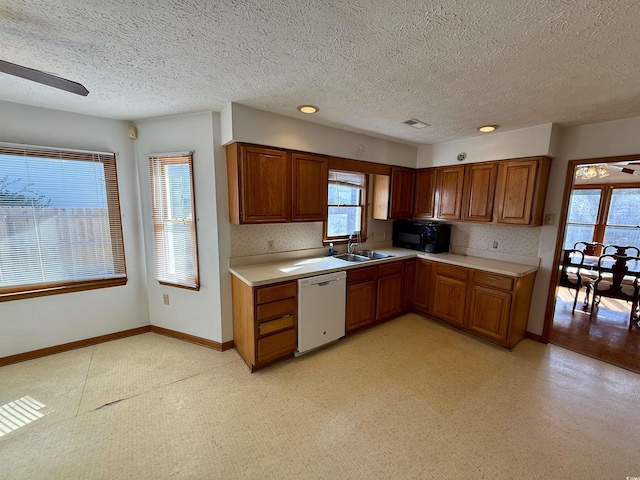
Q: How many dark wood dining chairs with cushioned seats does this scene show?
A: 4